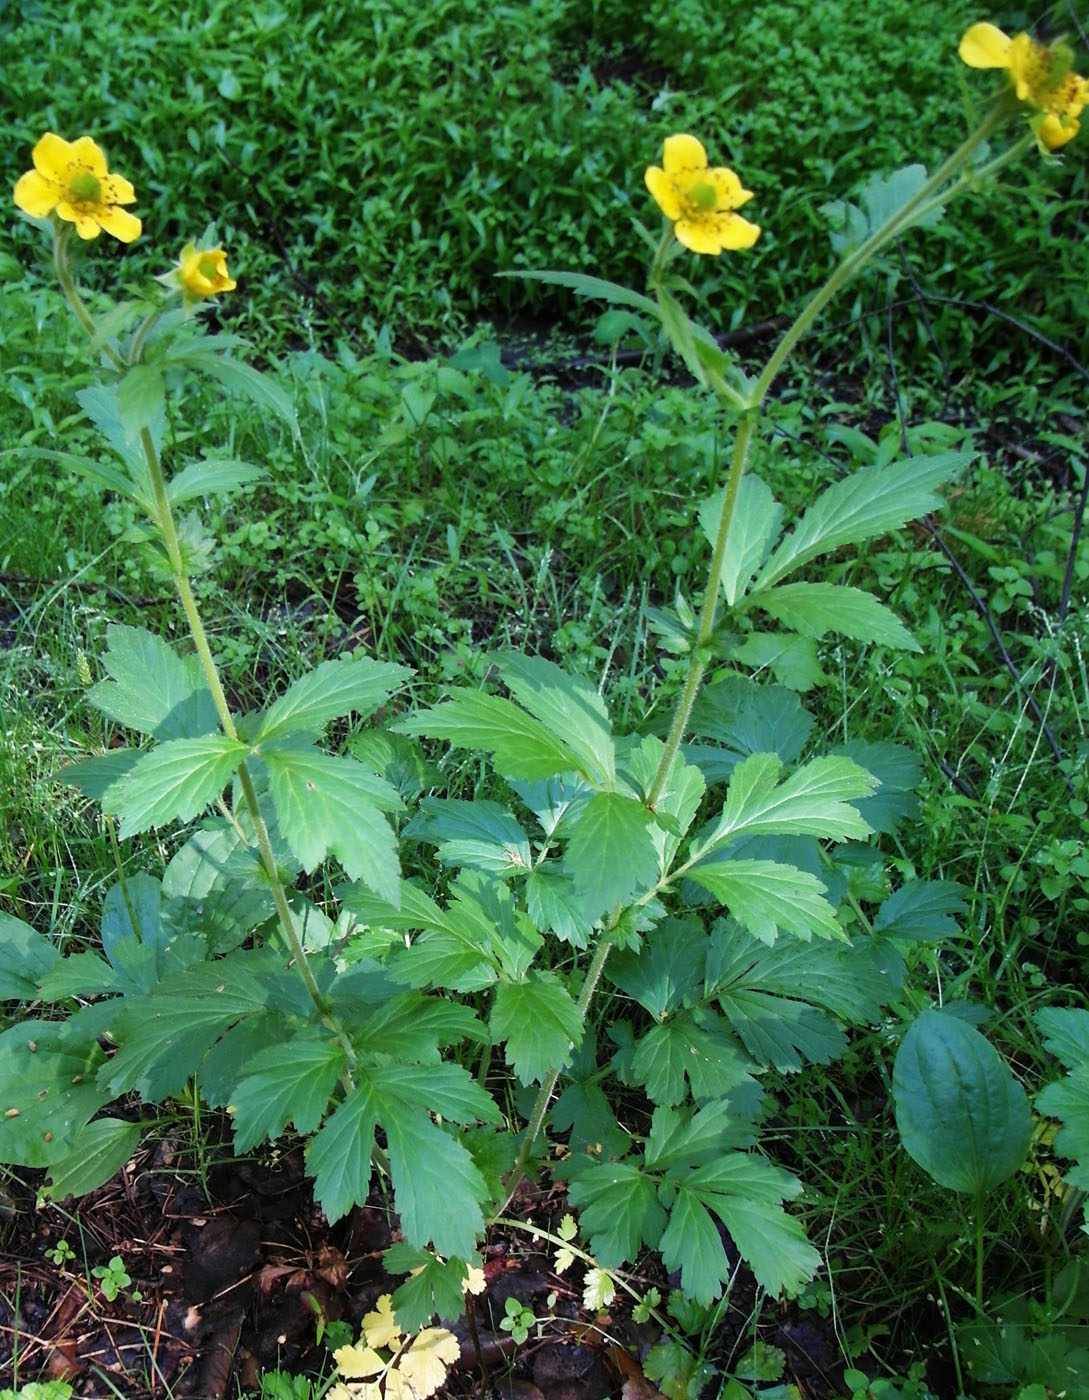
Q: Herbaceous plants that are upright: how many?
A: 2